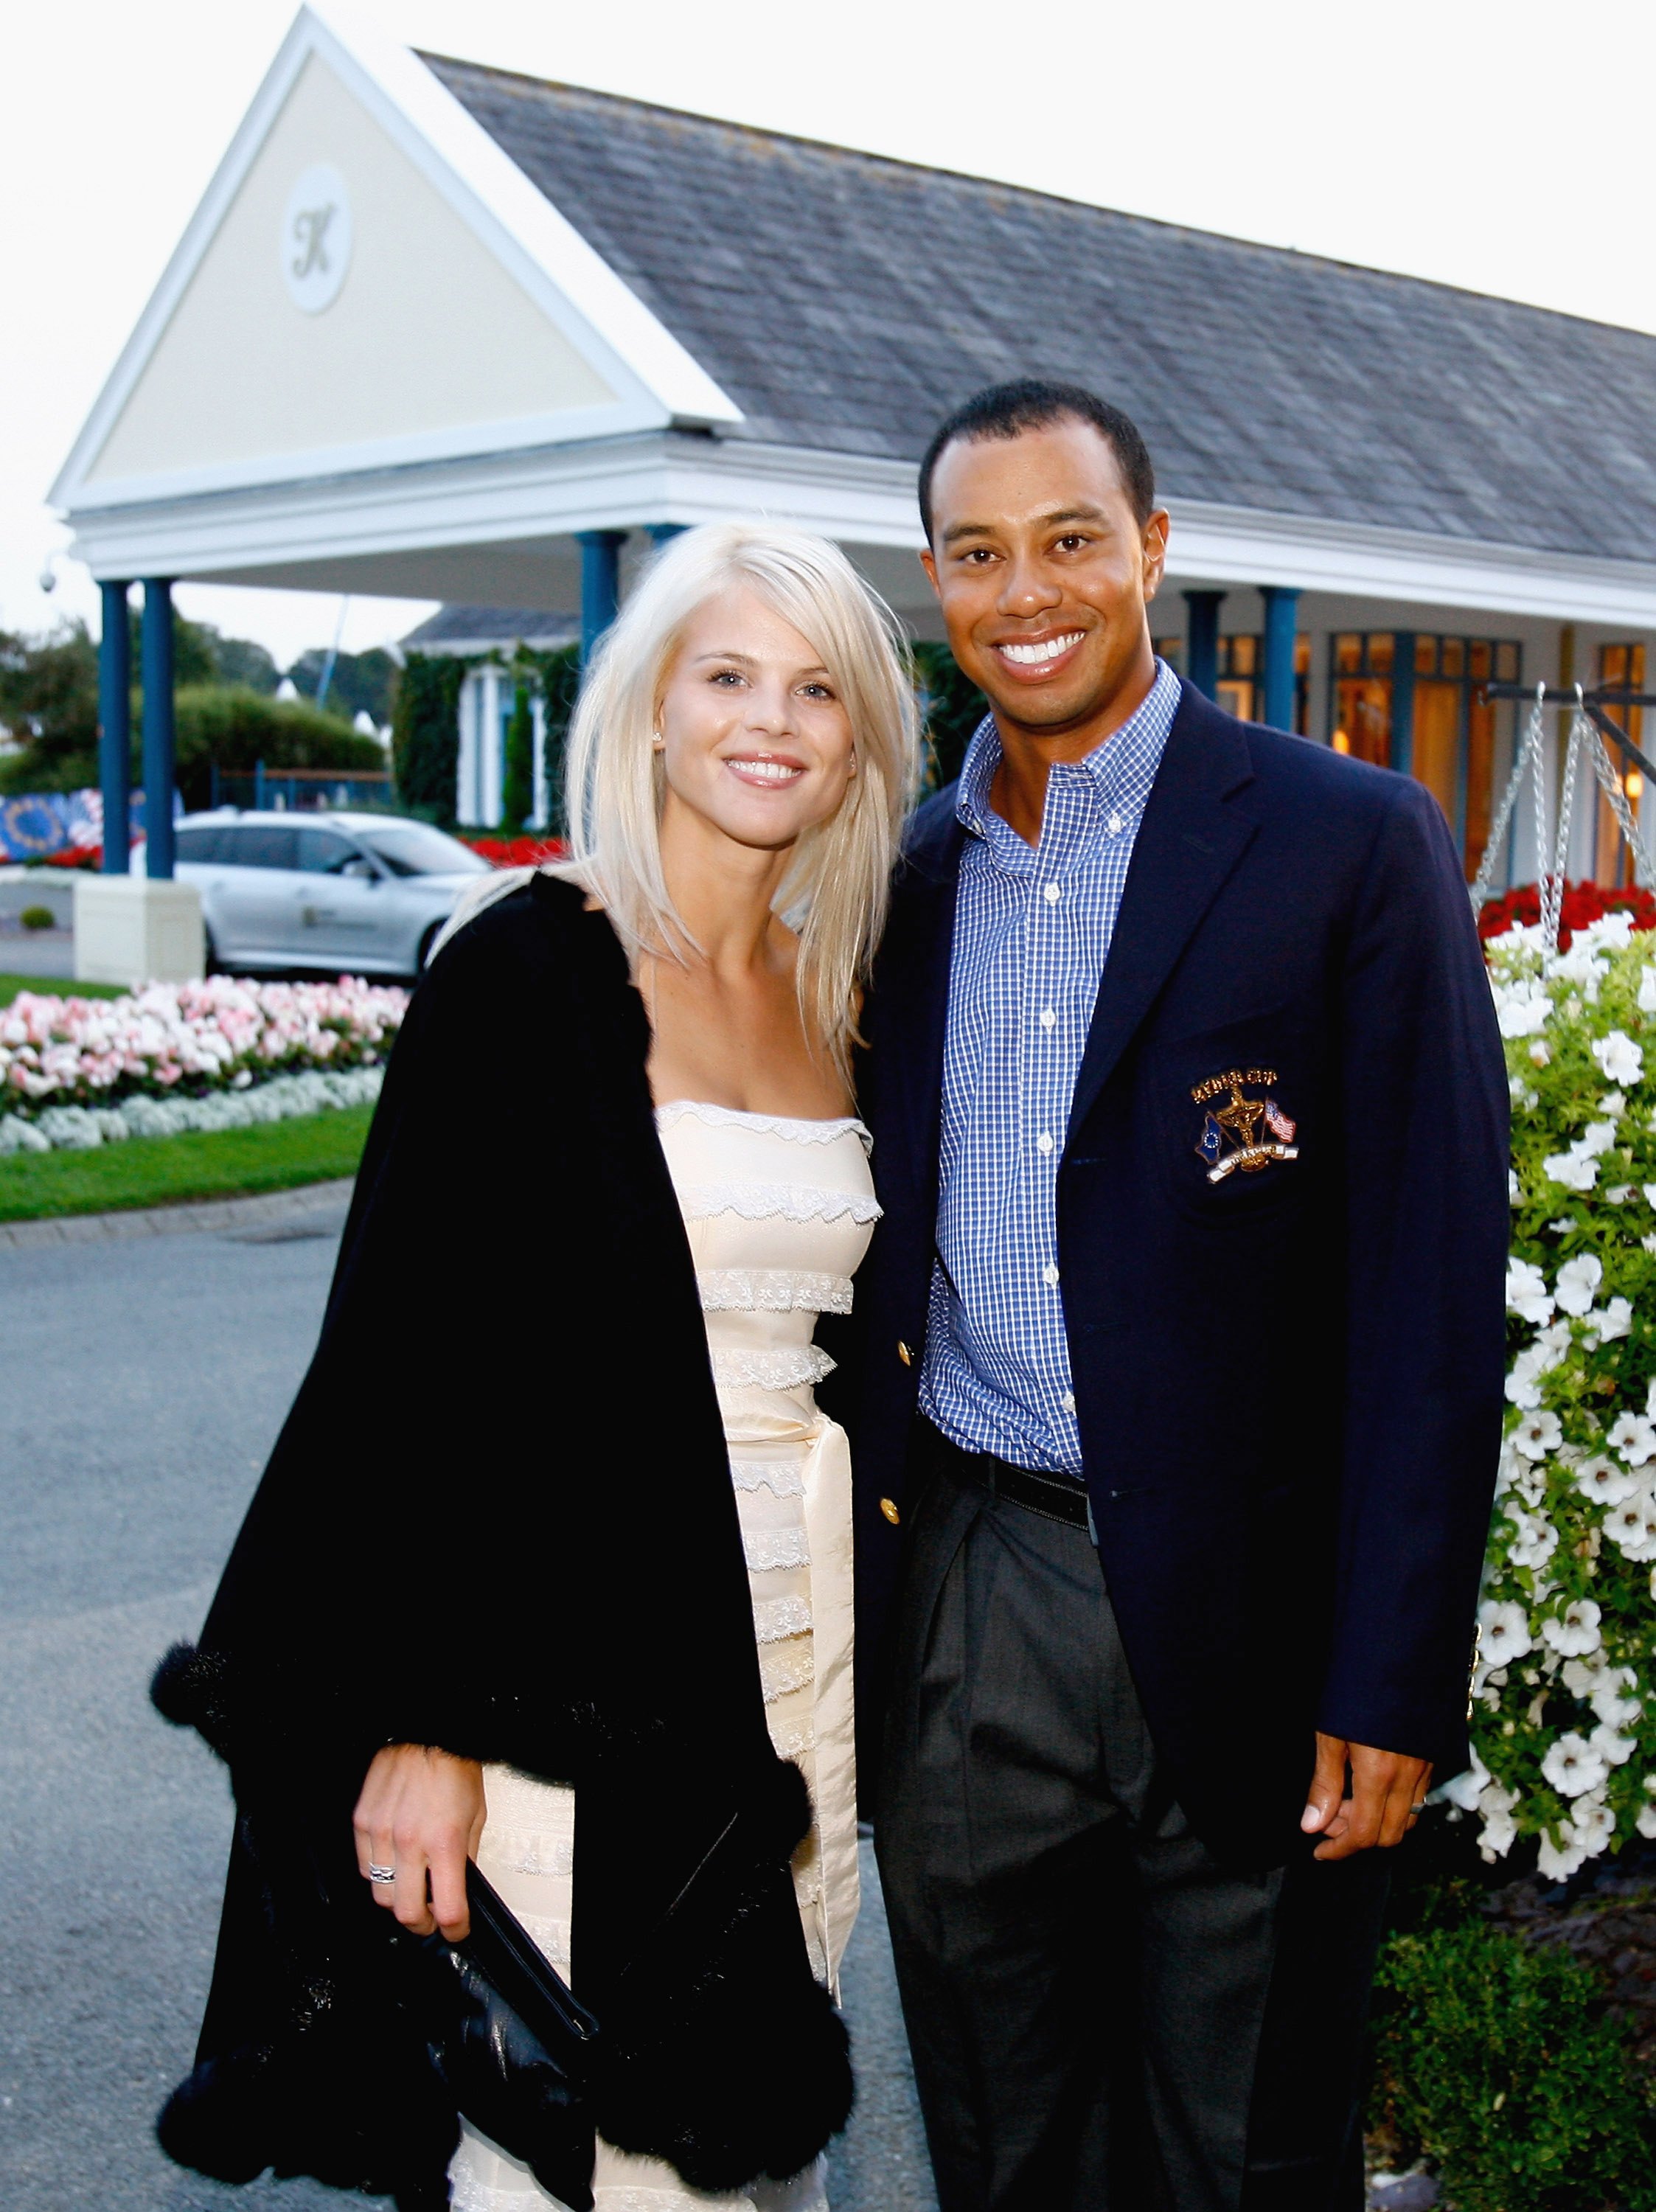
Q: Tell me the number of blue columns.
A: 6